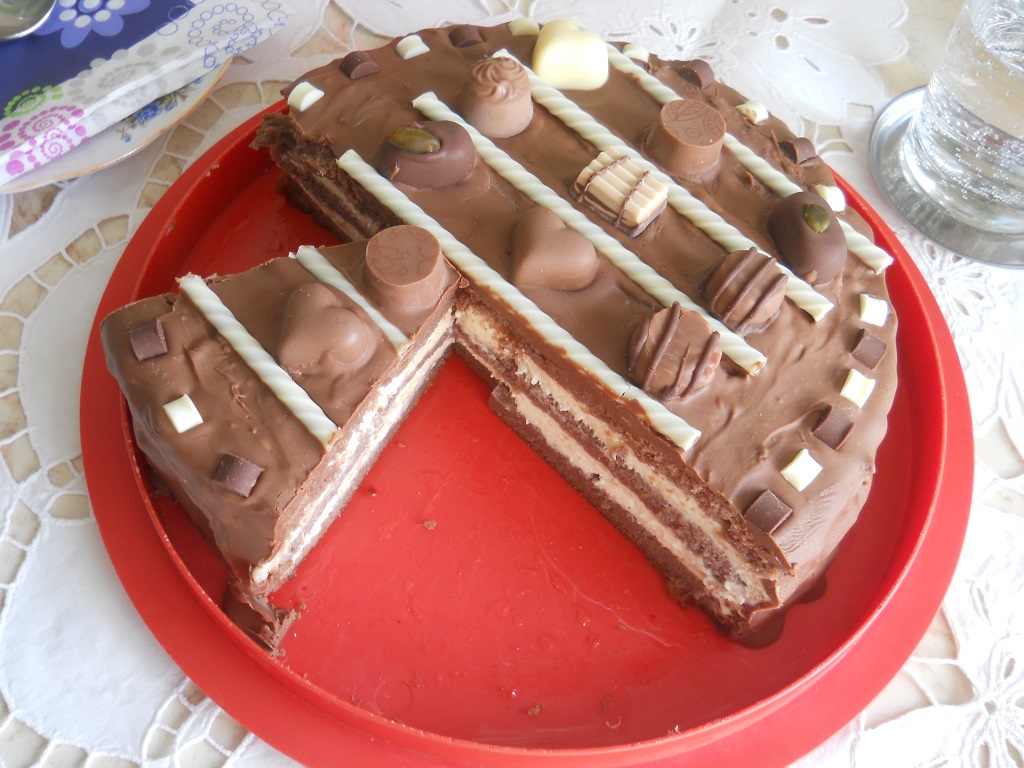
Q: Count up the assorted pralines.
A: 11